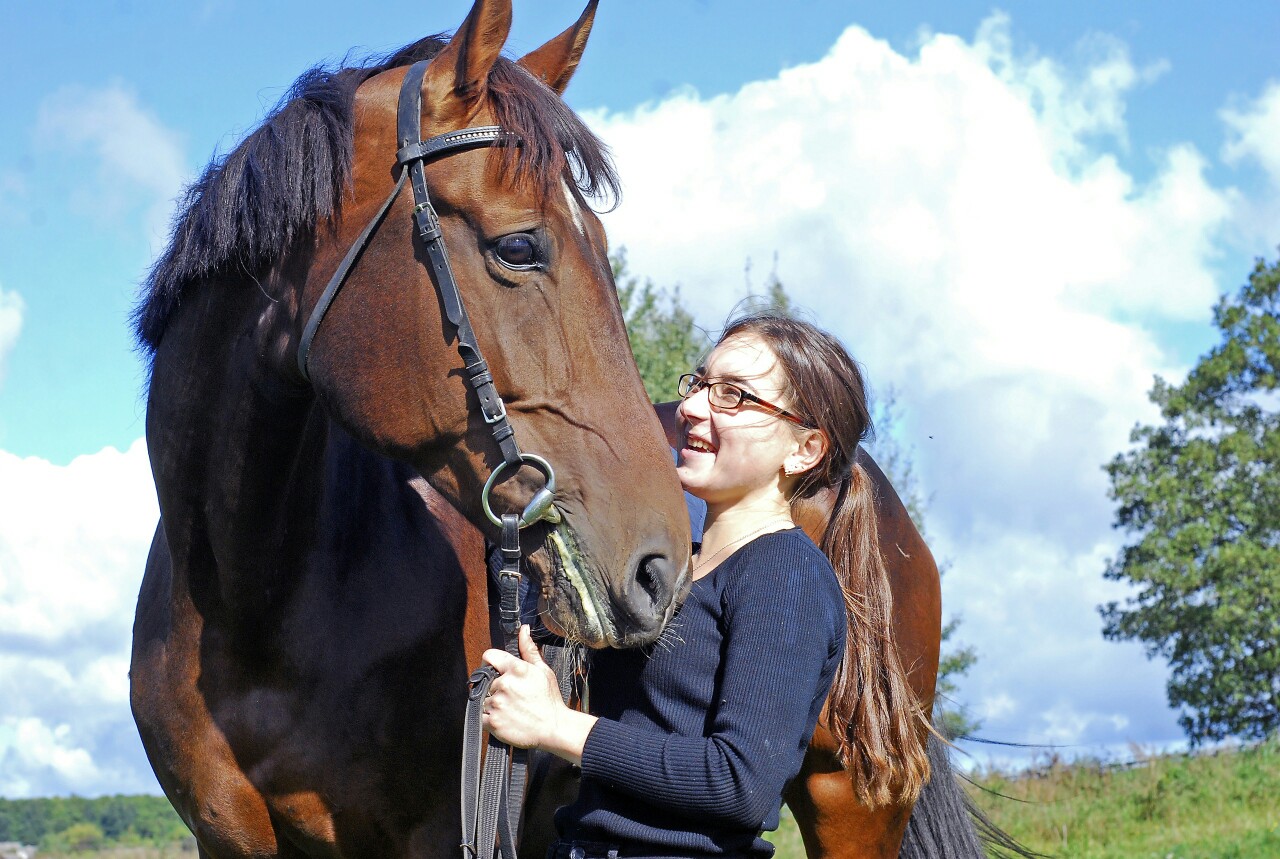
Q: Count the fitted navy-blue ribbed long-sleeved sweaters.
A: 1